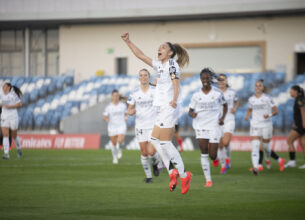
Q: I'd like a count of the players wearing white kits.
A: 7